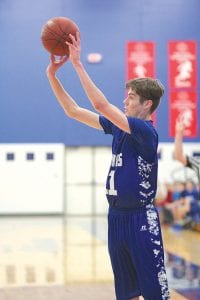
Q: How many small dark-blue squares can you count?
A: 3